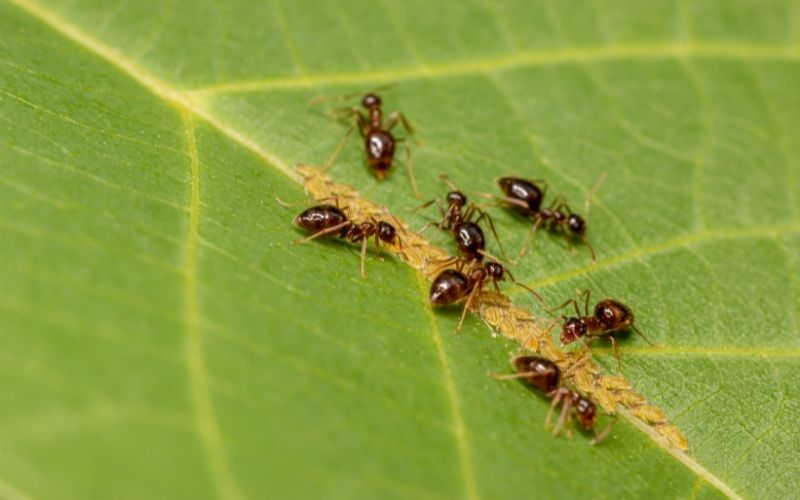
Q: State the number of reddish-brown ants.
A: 7